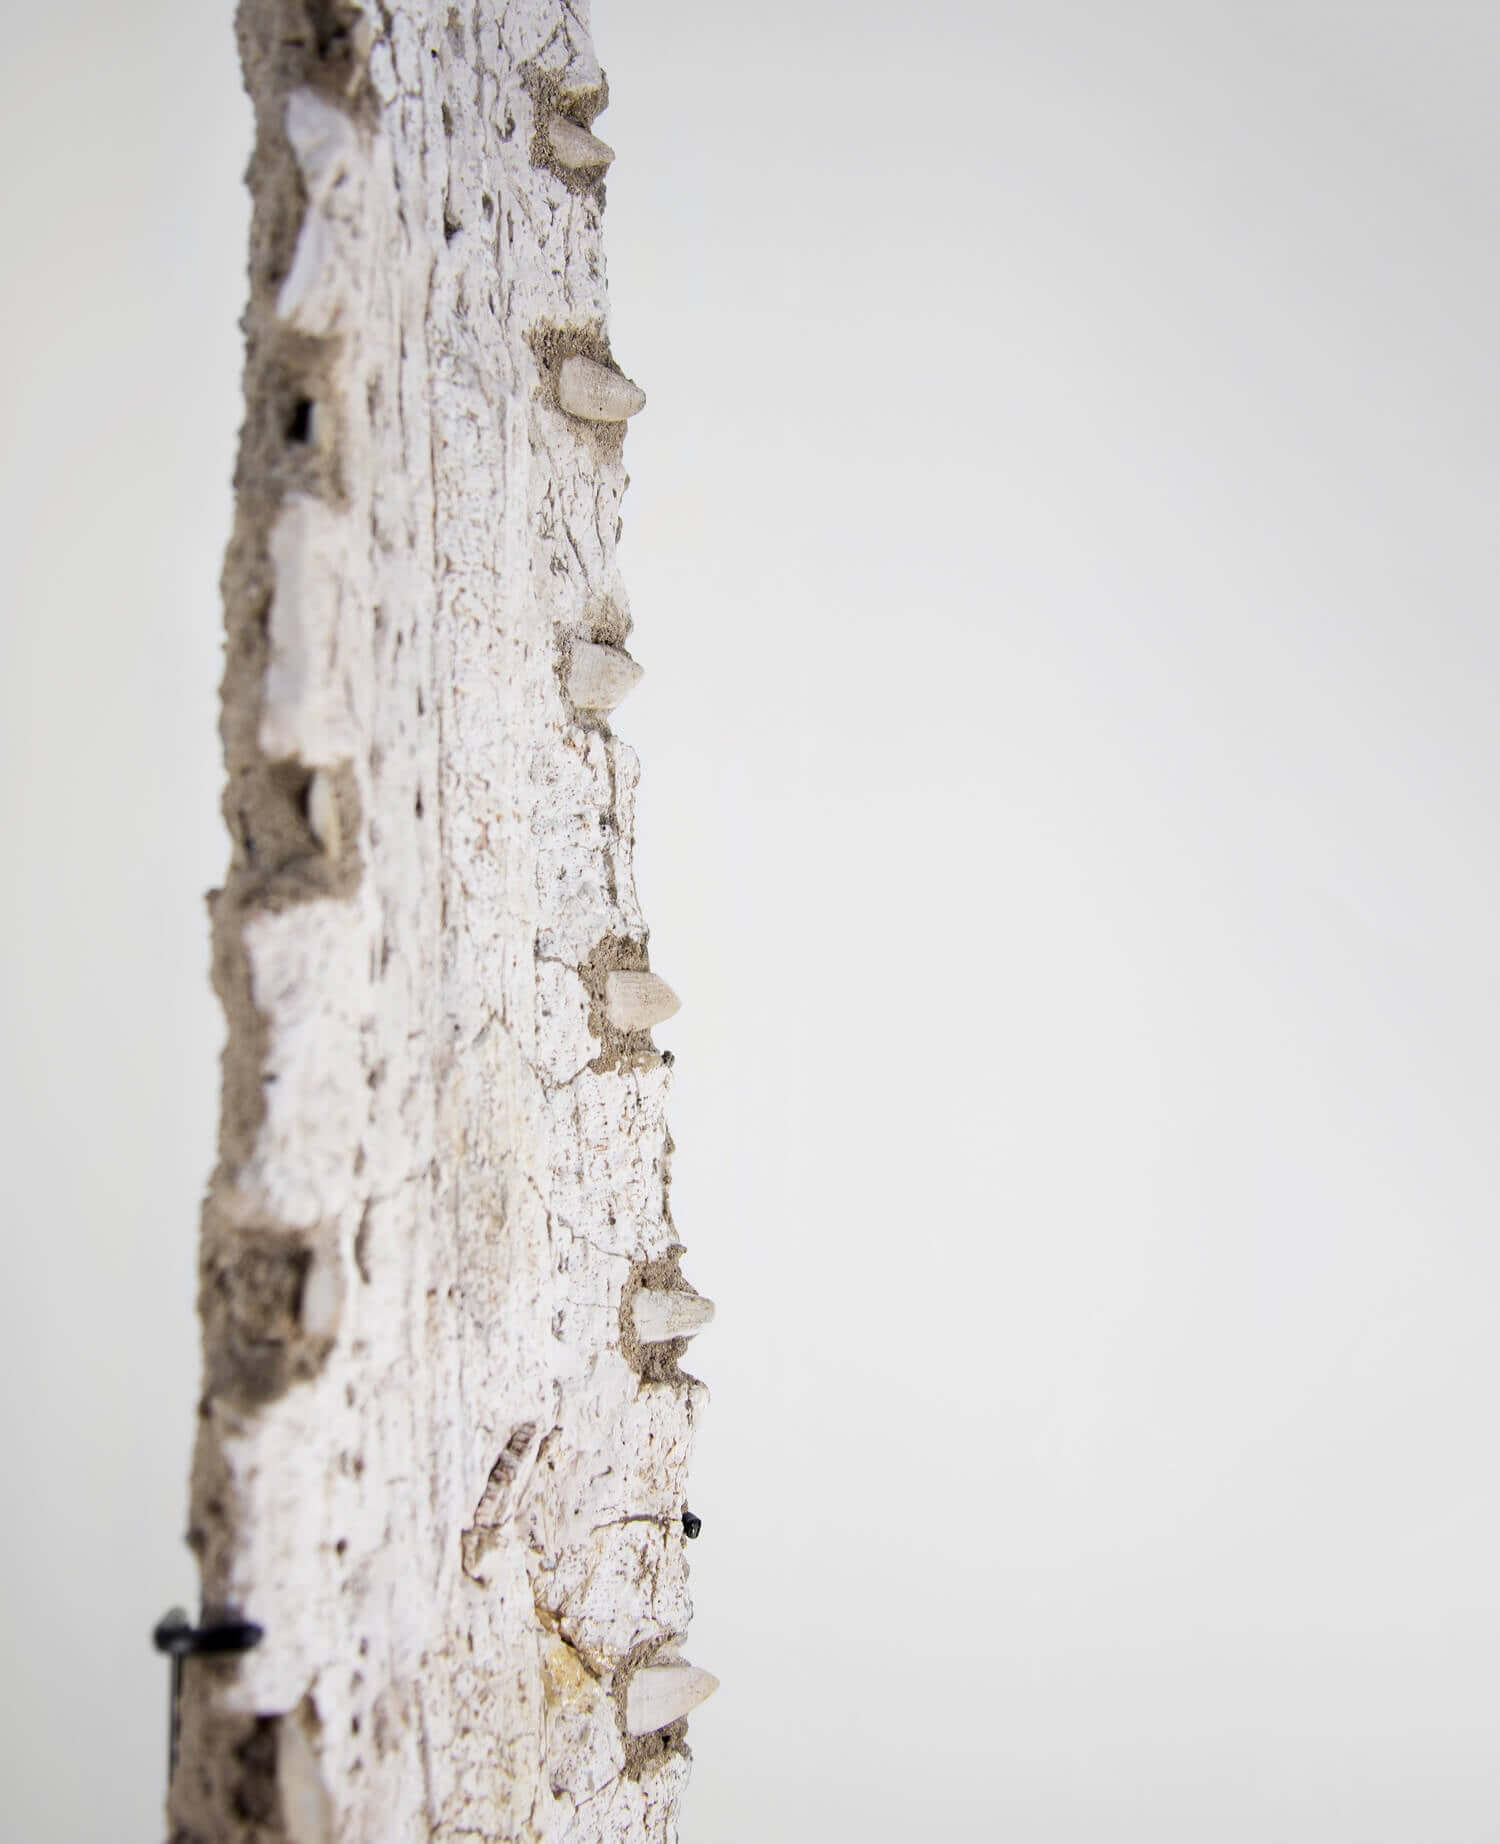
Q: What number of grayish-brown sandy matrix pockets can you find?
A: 11